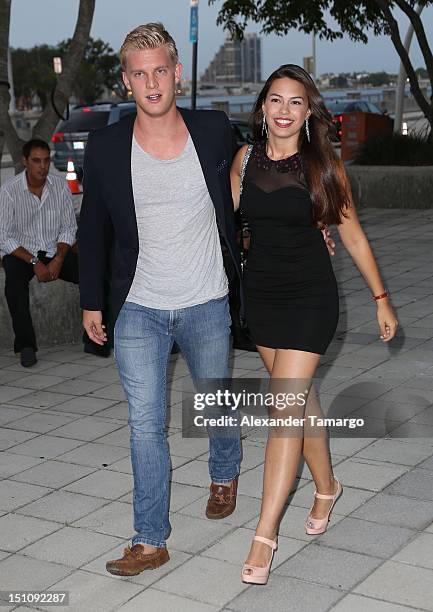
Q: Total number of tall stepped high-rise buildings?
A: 1